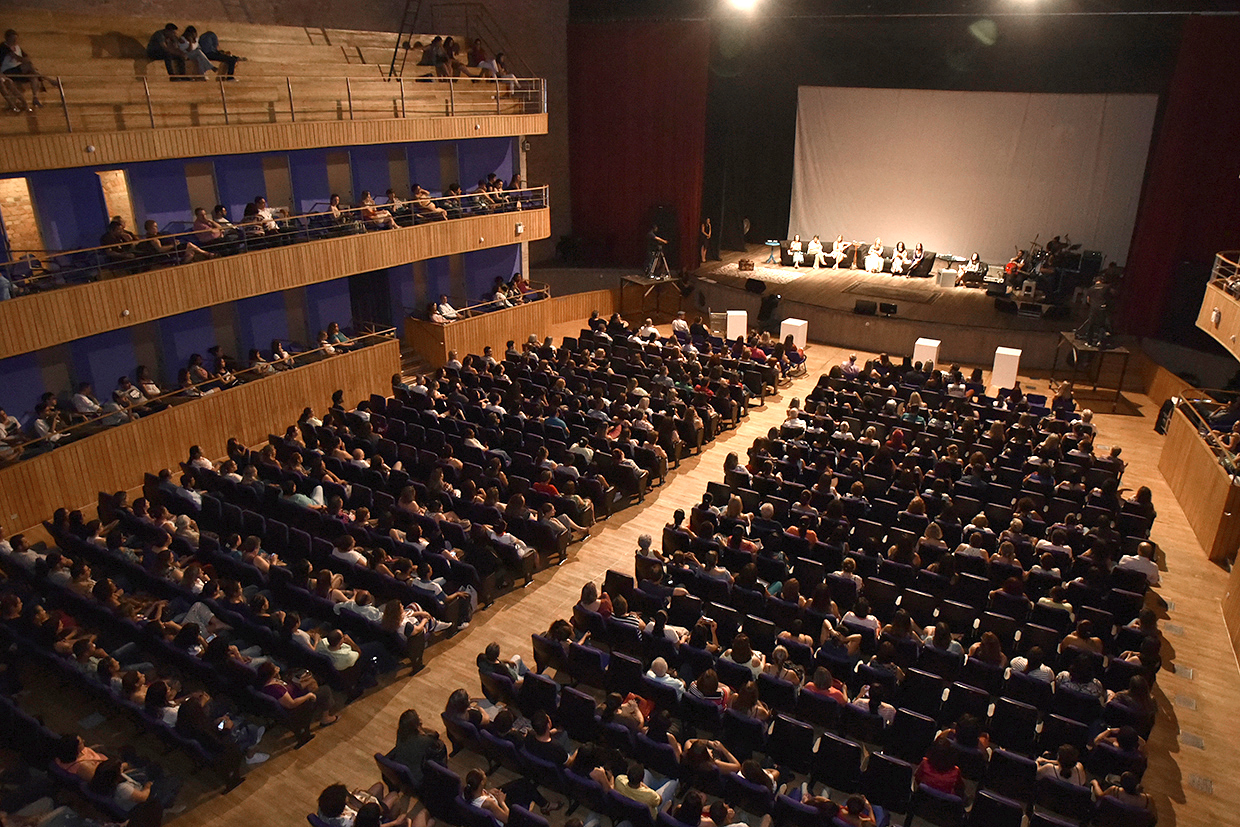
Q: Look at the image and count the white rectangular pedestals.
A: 4